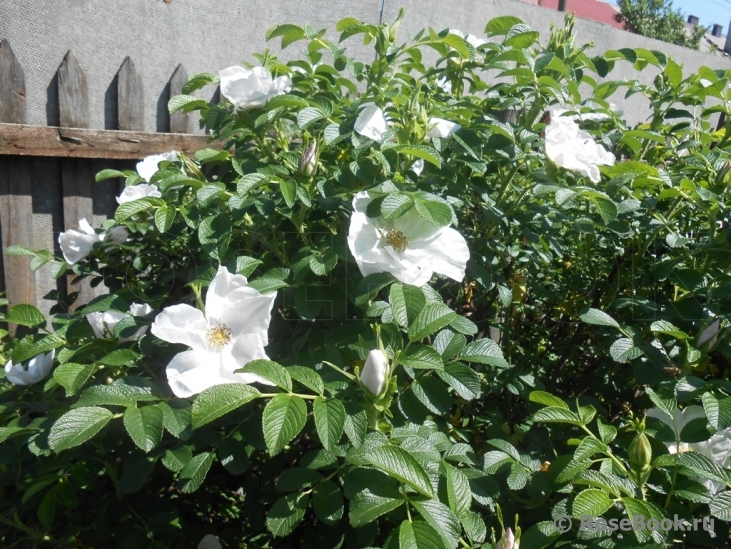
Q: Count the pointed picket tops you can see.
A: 4